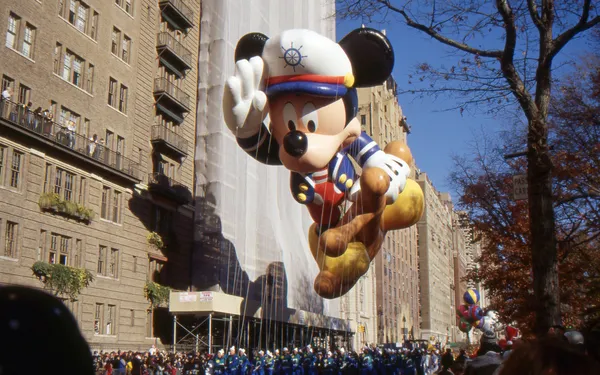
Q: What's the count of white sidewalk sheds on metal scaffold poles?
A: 1